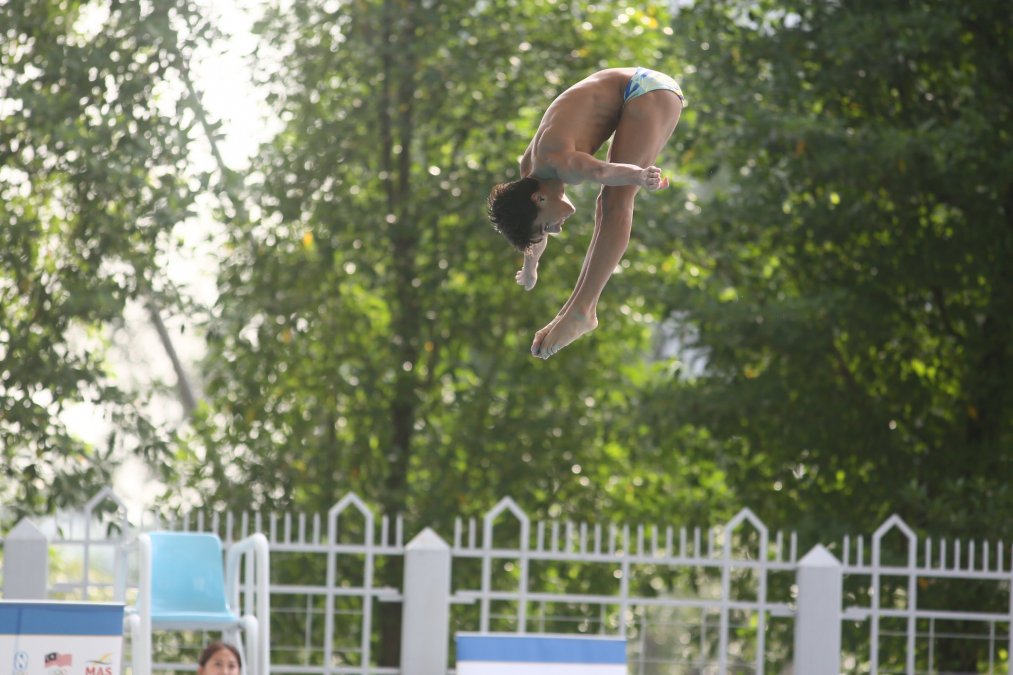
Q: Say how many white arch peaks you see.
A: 5